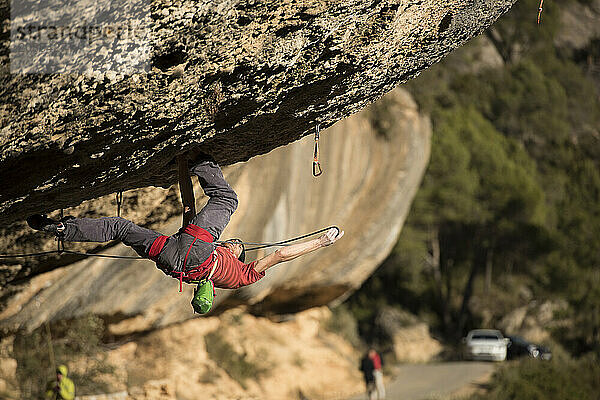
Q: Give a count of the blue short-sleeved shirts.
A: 0